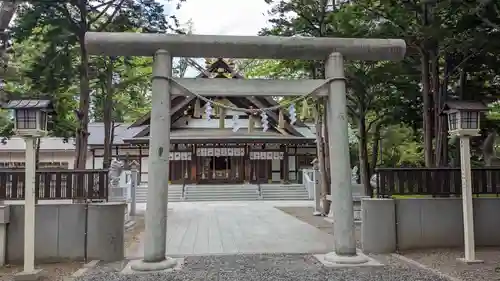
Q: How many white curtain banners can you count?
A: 3